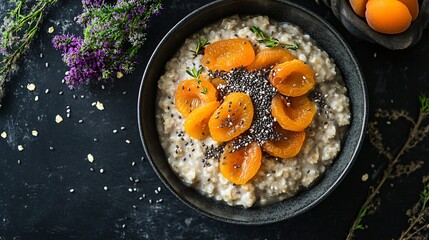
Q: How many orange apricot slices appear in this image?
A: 9